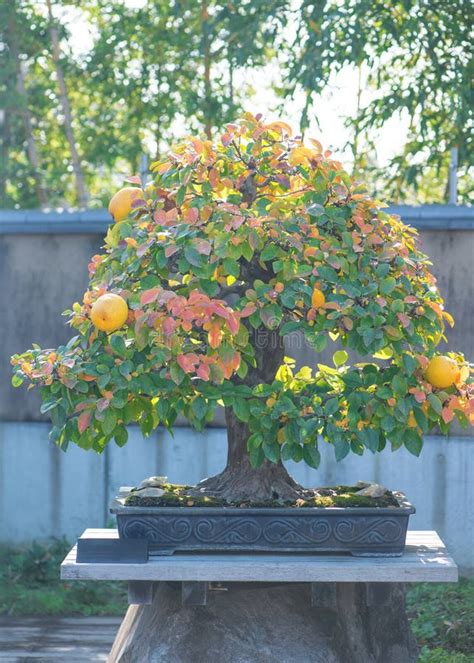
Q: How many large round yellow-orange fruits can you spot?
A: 3